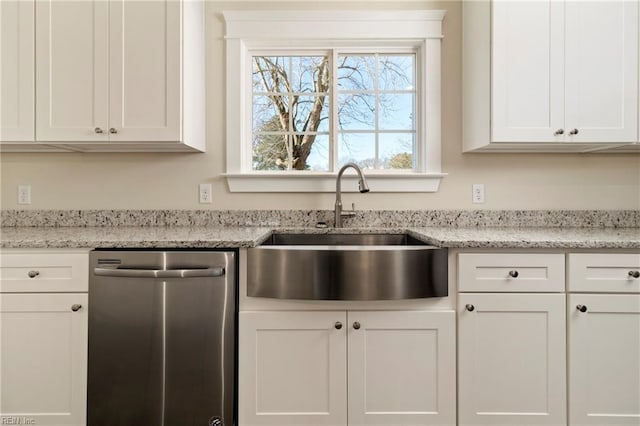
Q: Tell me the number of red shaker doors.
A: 0